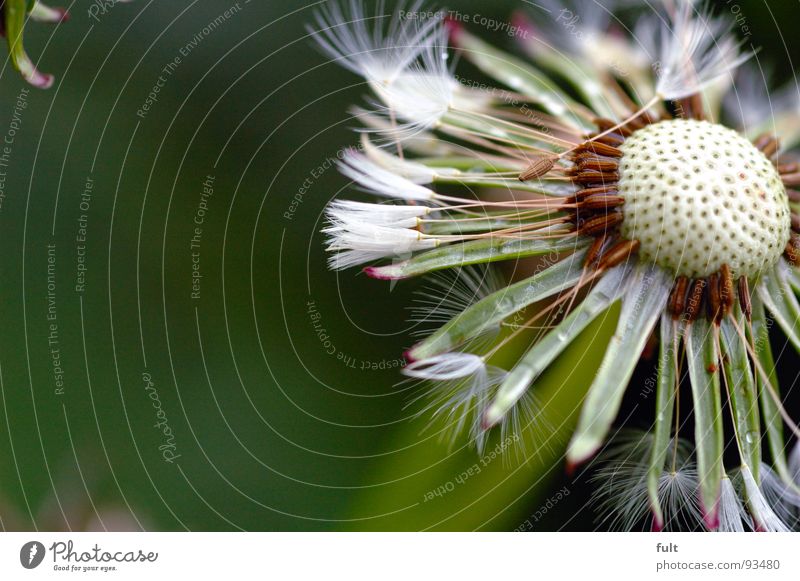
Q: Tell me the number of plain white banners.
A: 1